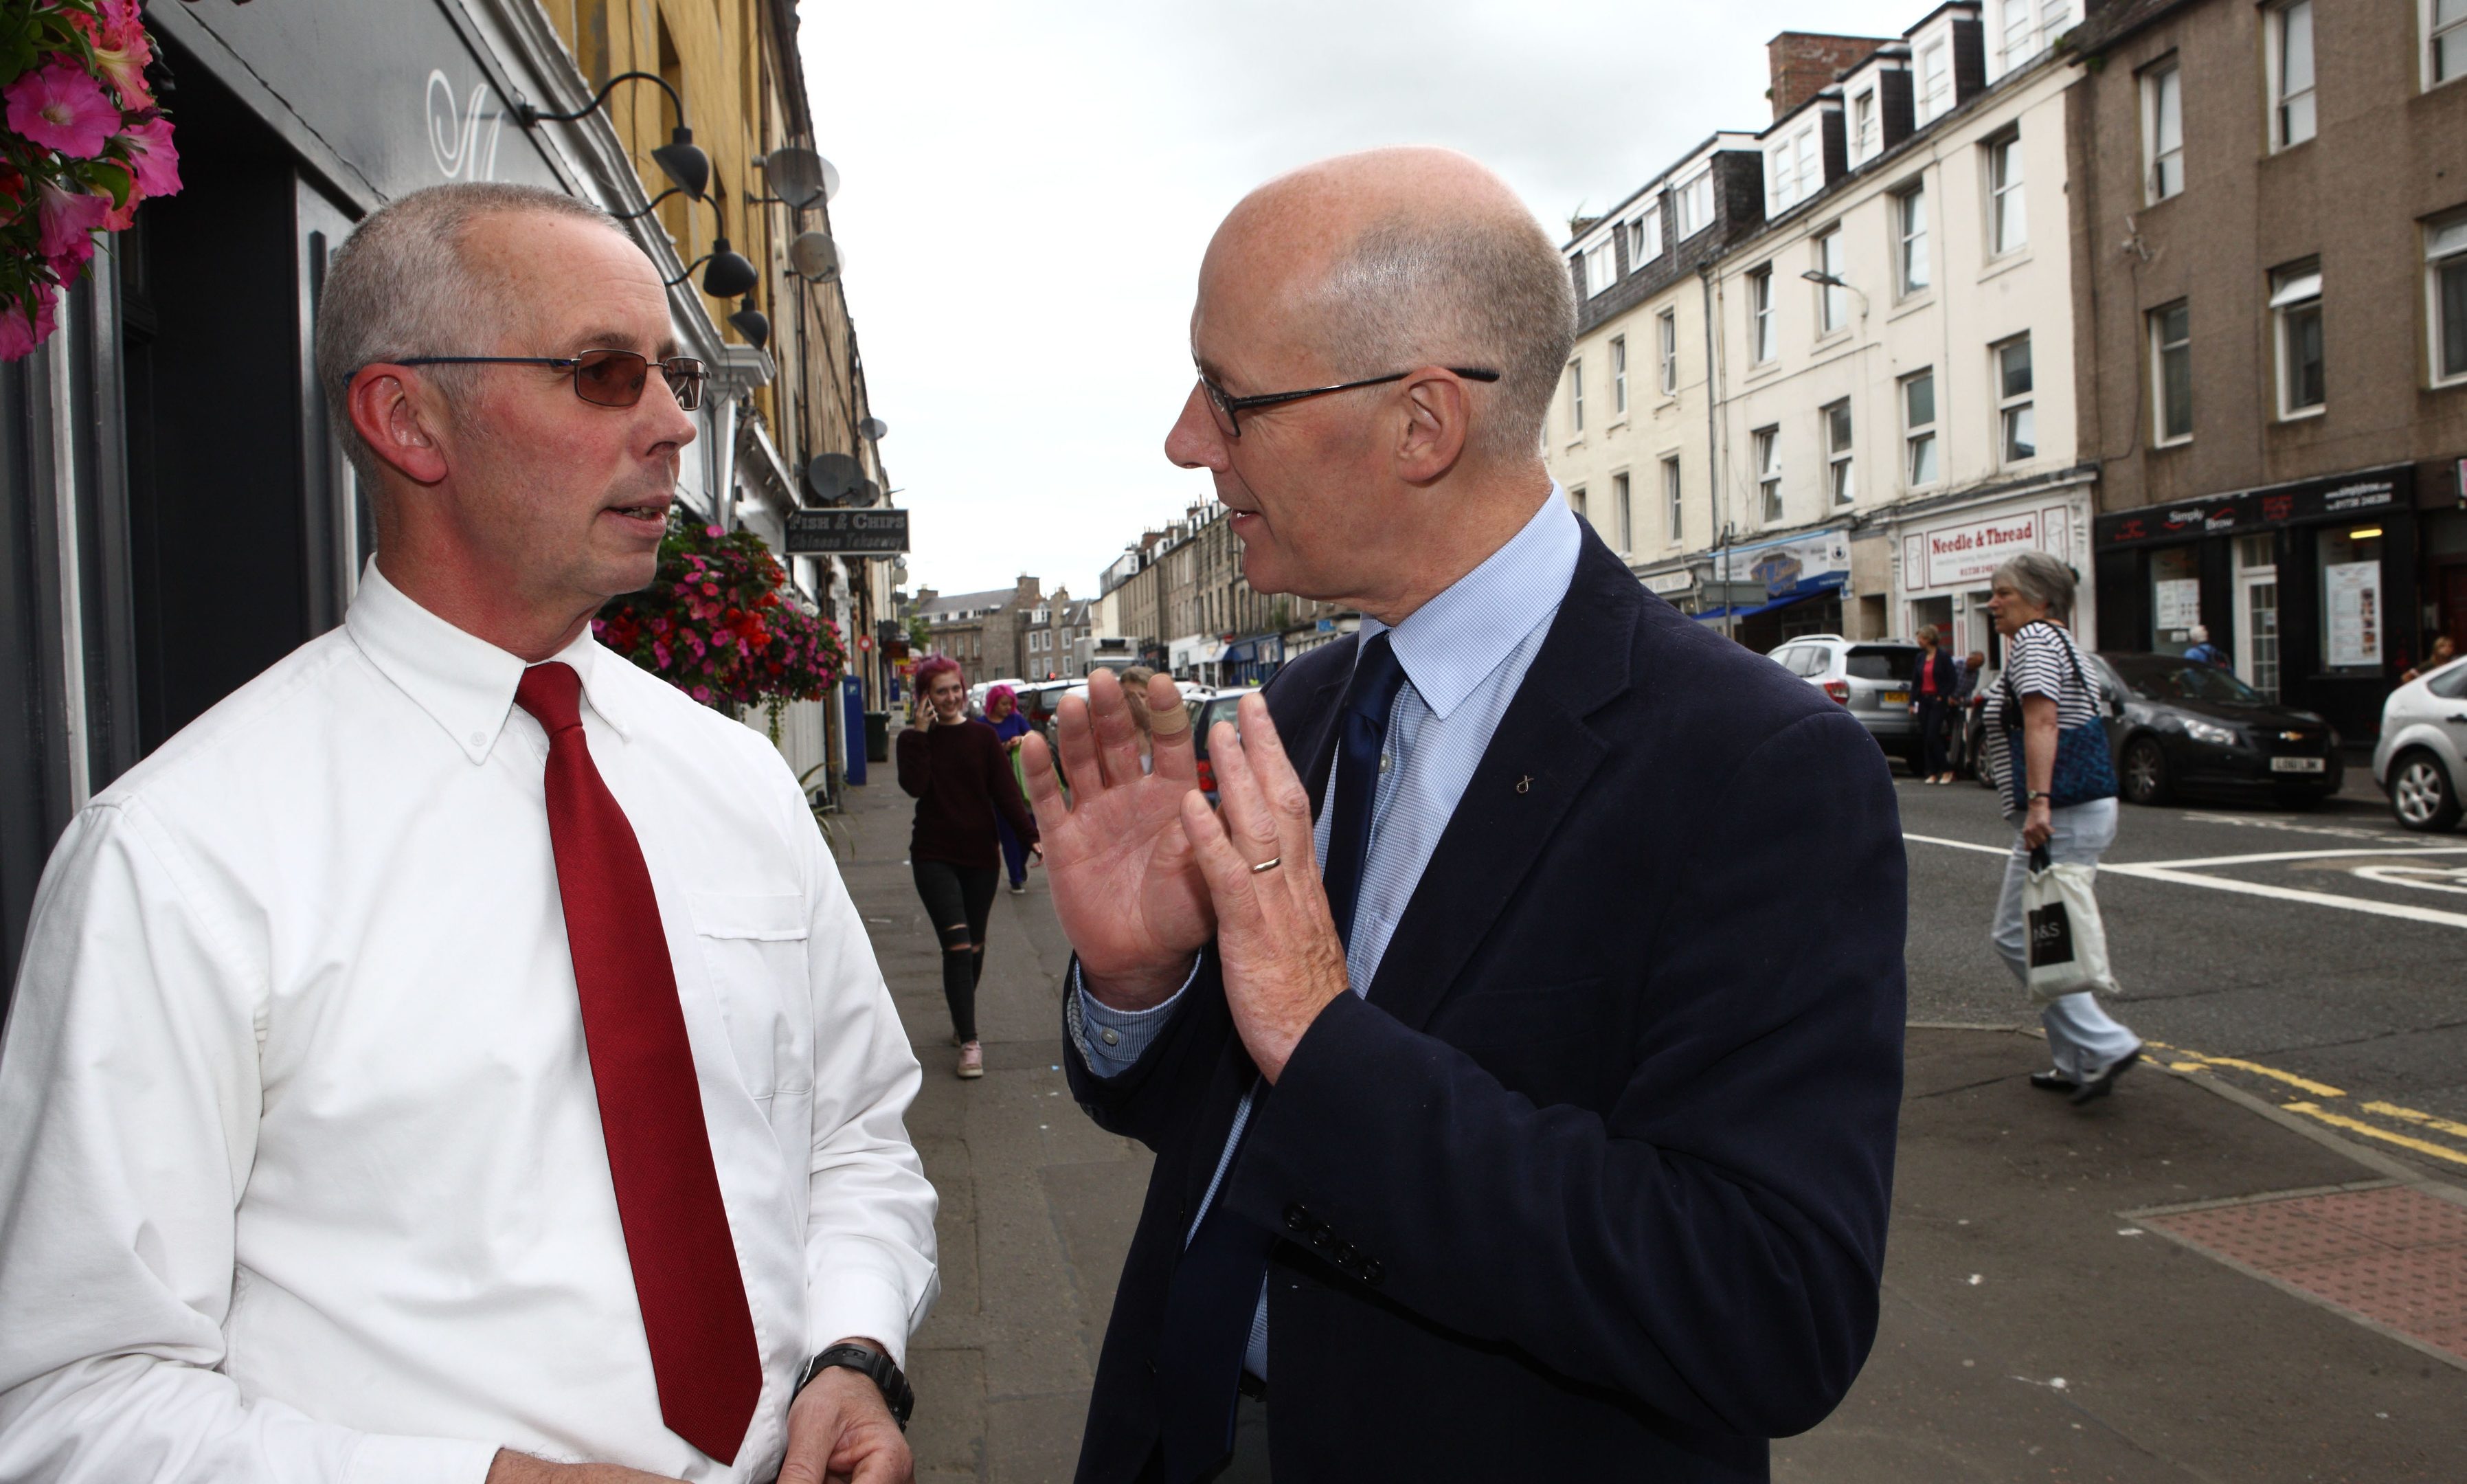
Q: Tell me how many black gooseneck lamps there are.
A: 3